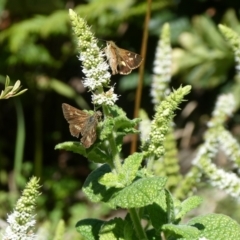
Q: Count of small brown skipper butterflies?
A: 2